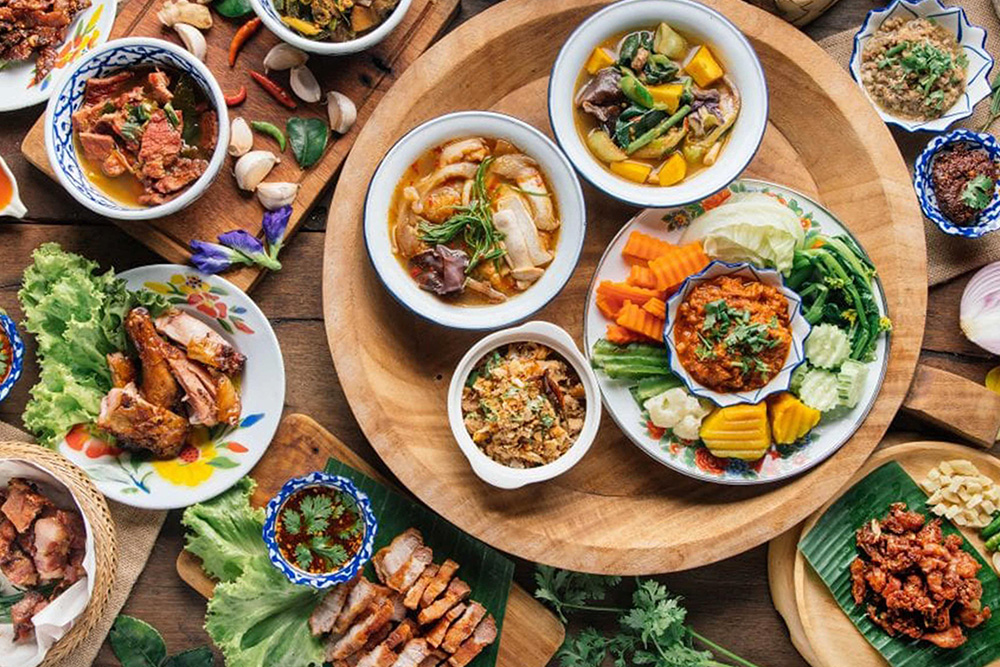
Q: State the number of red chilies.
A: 3